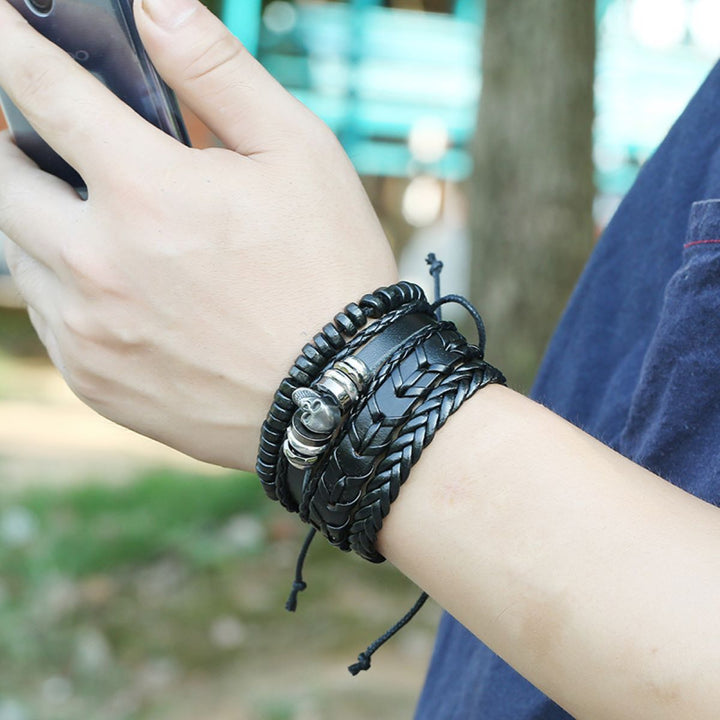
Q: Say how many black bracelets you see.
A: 4